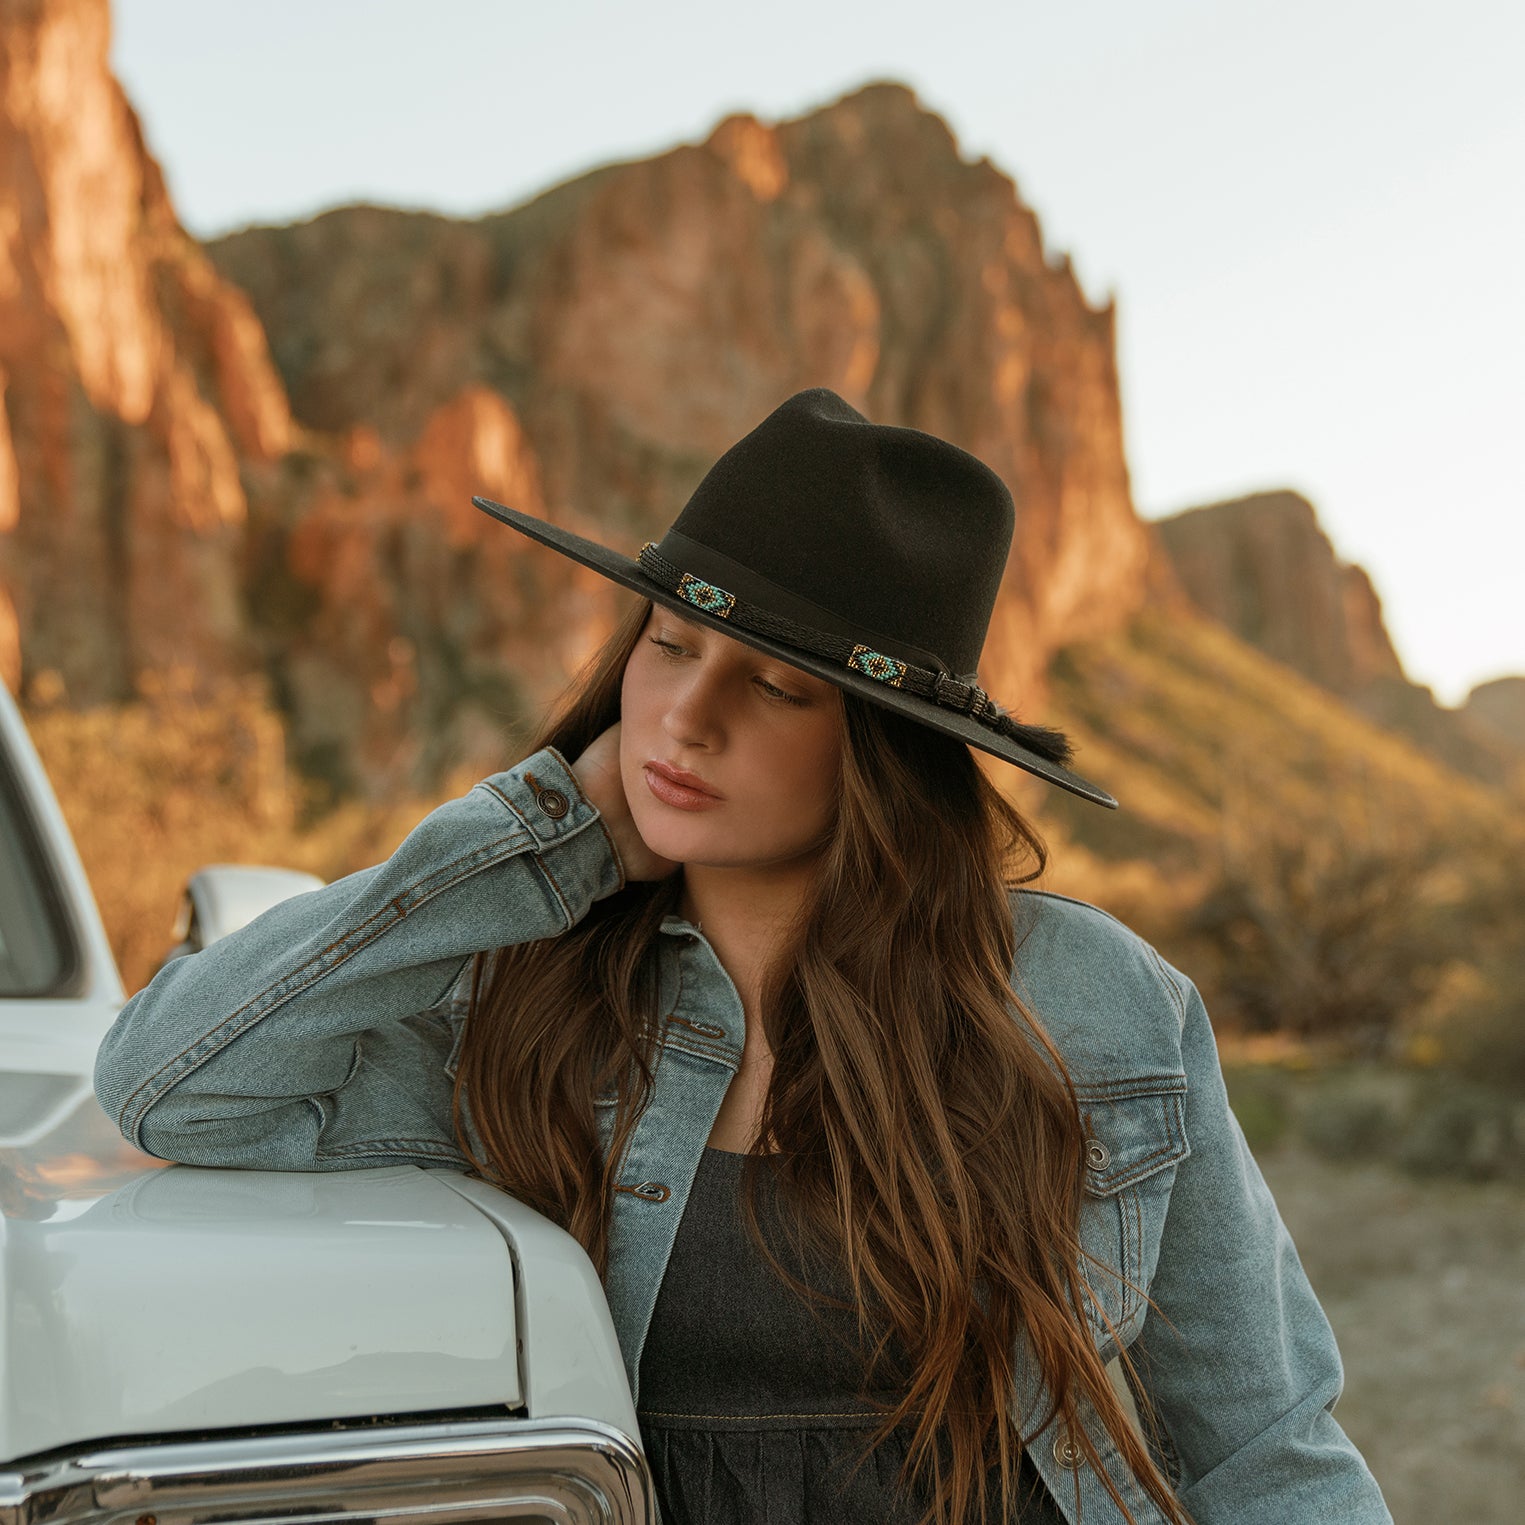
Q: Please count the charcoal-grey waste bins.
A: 0